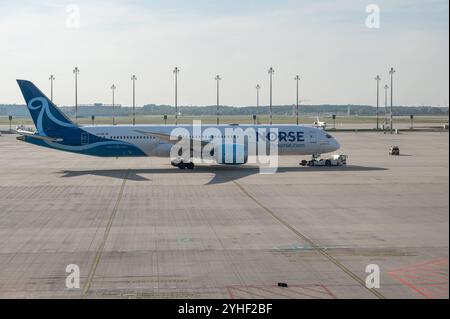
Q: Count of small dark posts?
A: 6